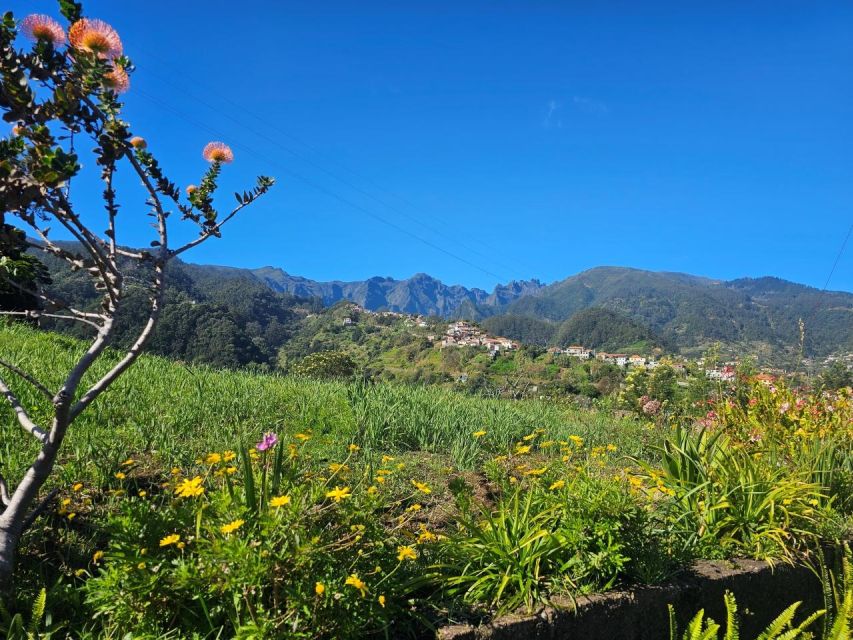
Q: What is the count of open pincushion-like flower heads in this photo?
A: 4